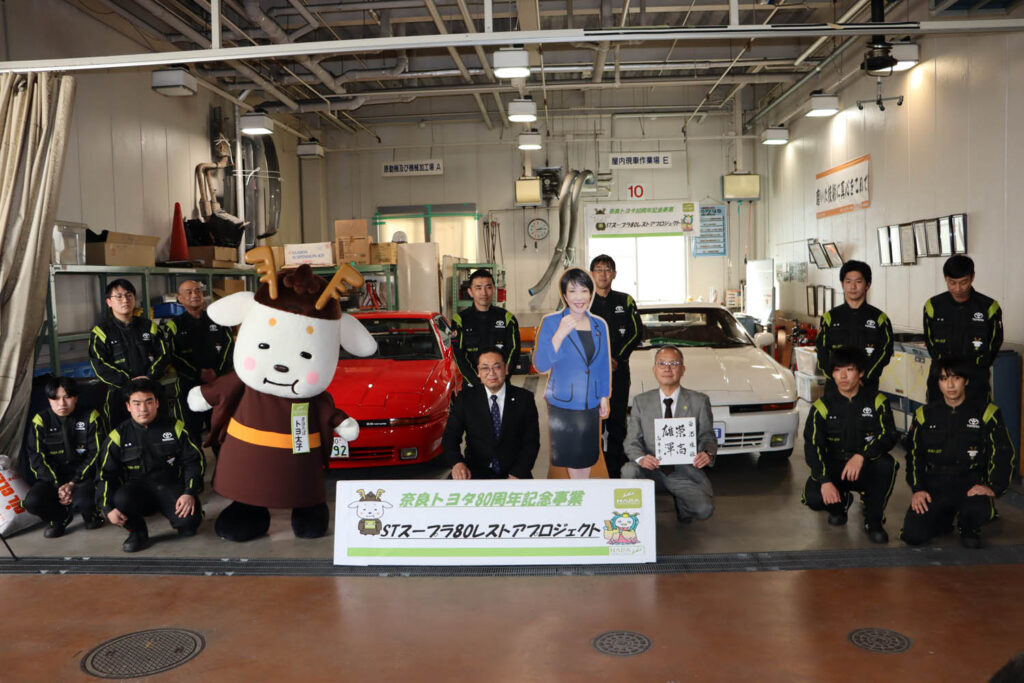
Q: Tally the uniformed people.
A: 10